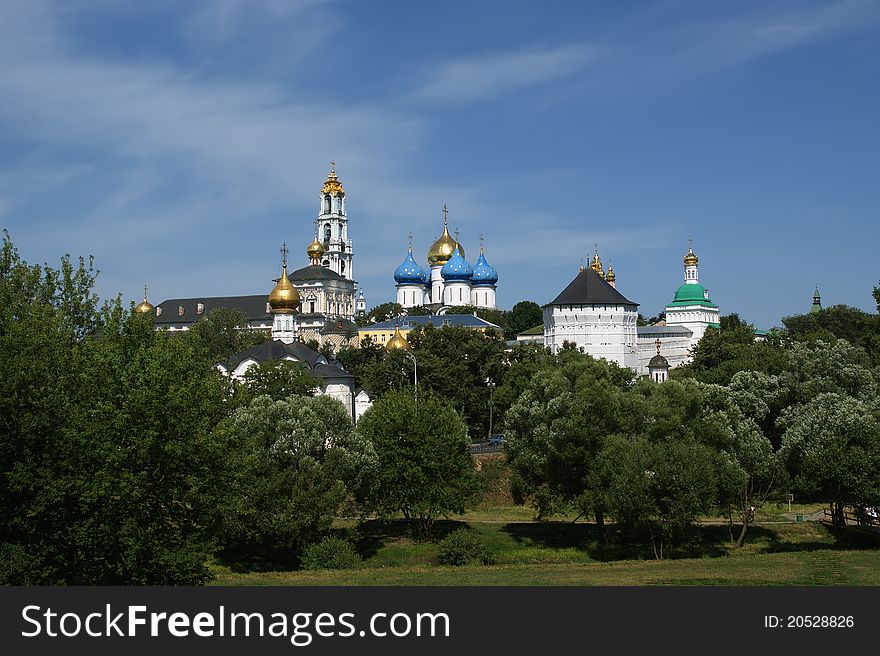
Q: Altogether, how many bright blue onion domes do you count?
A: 3